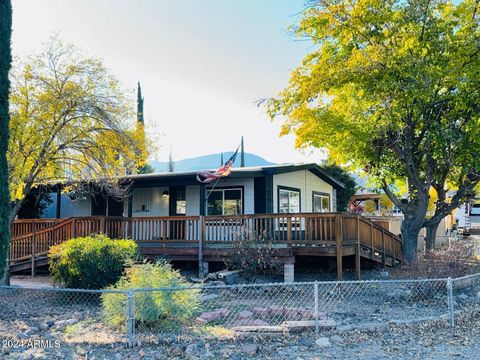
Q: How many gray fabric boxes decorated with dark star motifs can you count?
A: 0